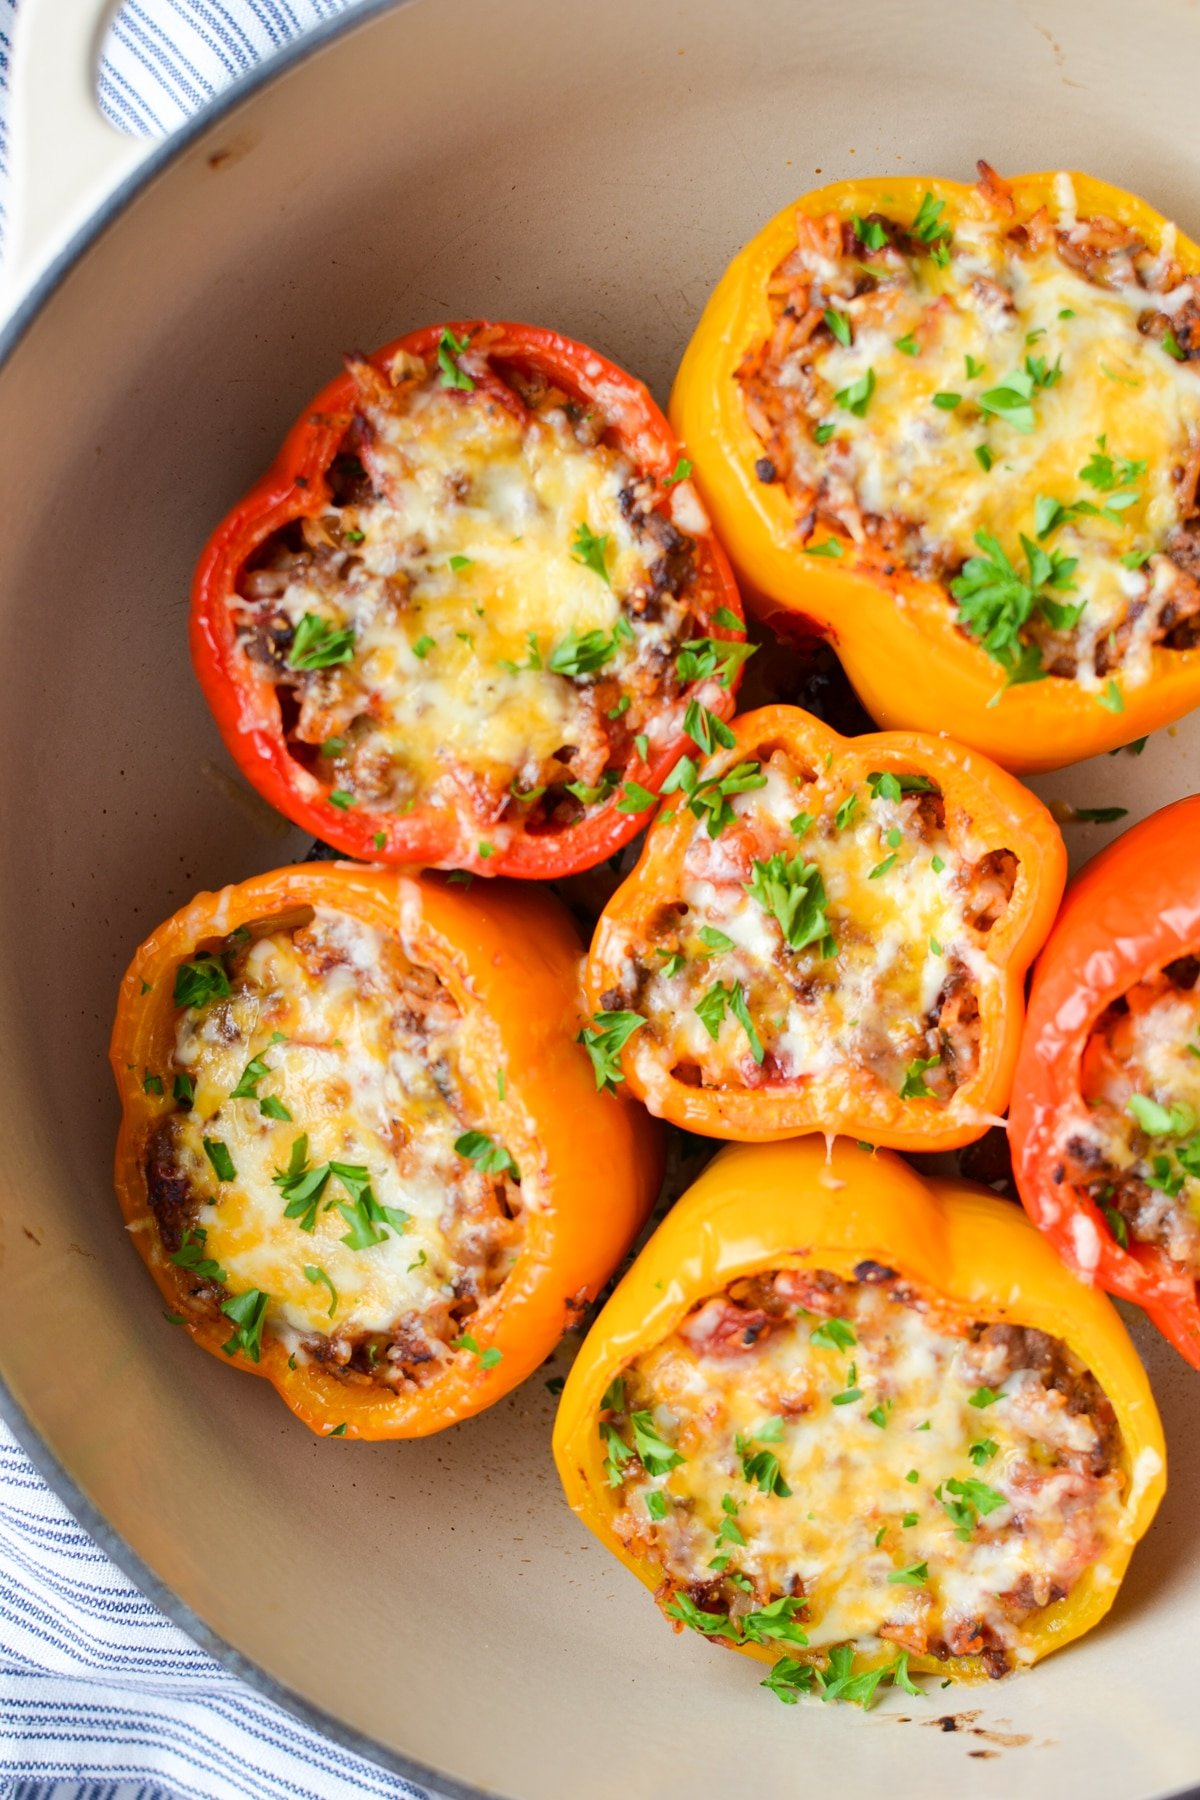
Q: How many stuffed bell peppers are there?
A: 6